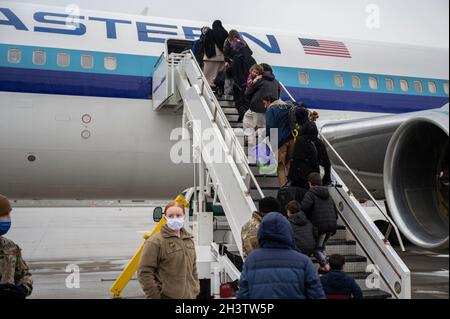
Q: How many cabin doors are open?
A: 1